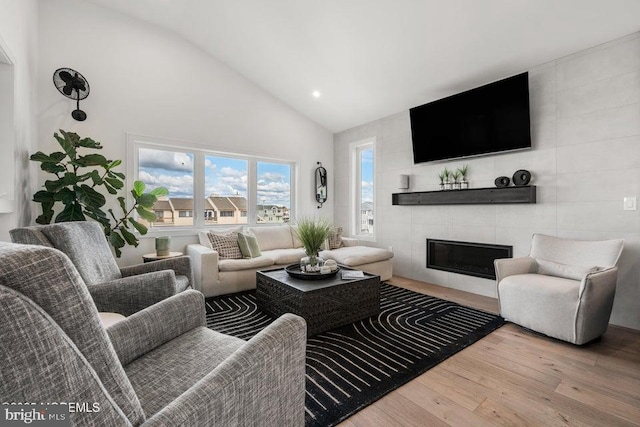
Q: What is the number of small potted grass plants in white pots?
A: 4